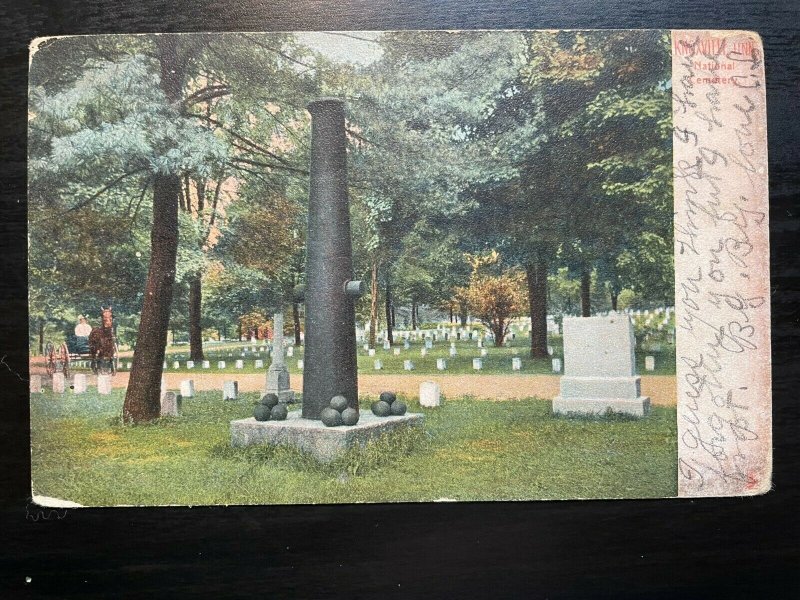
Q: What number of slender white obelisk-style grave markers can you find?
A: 1